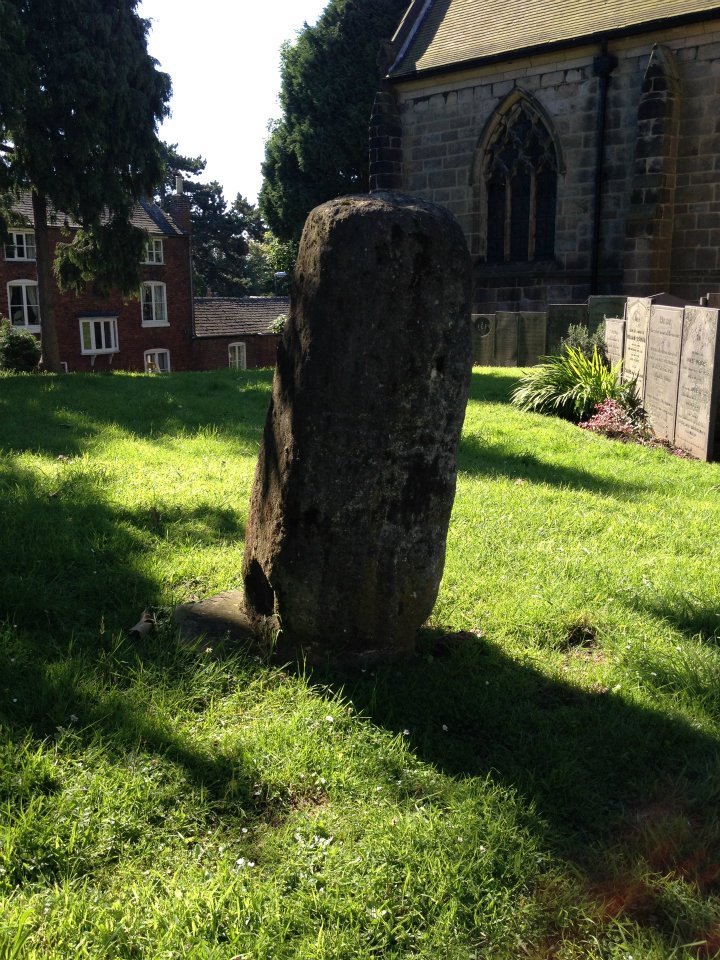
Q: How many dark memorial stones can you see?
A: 5